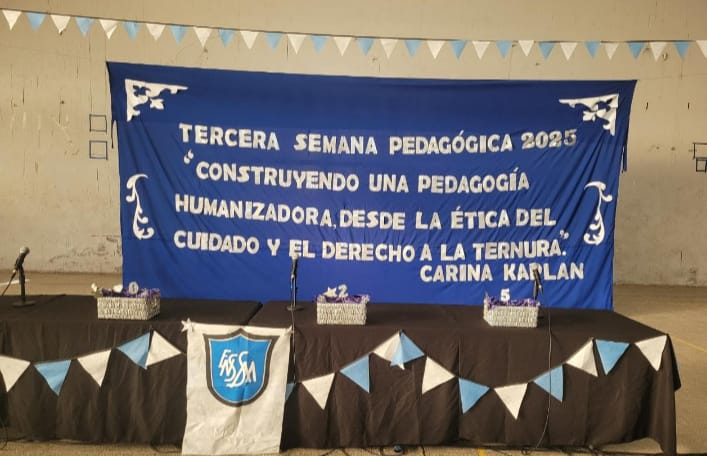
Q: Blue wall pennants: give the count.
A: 15